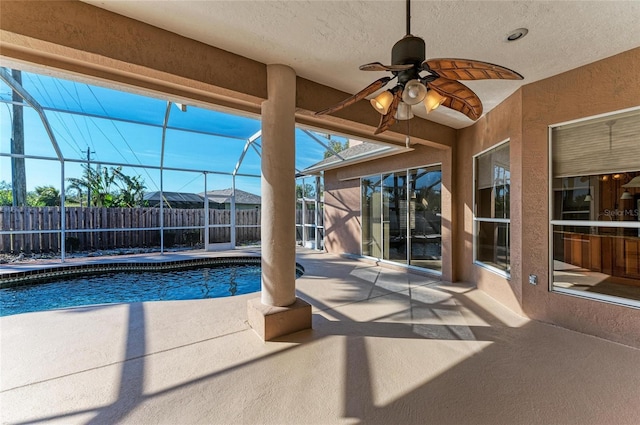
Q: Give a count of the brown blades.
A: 5